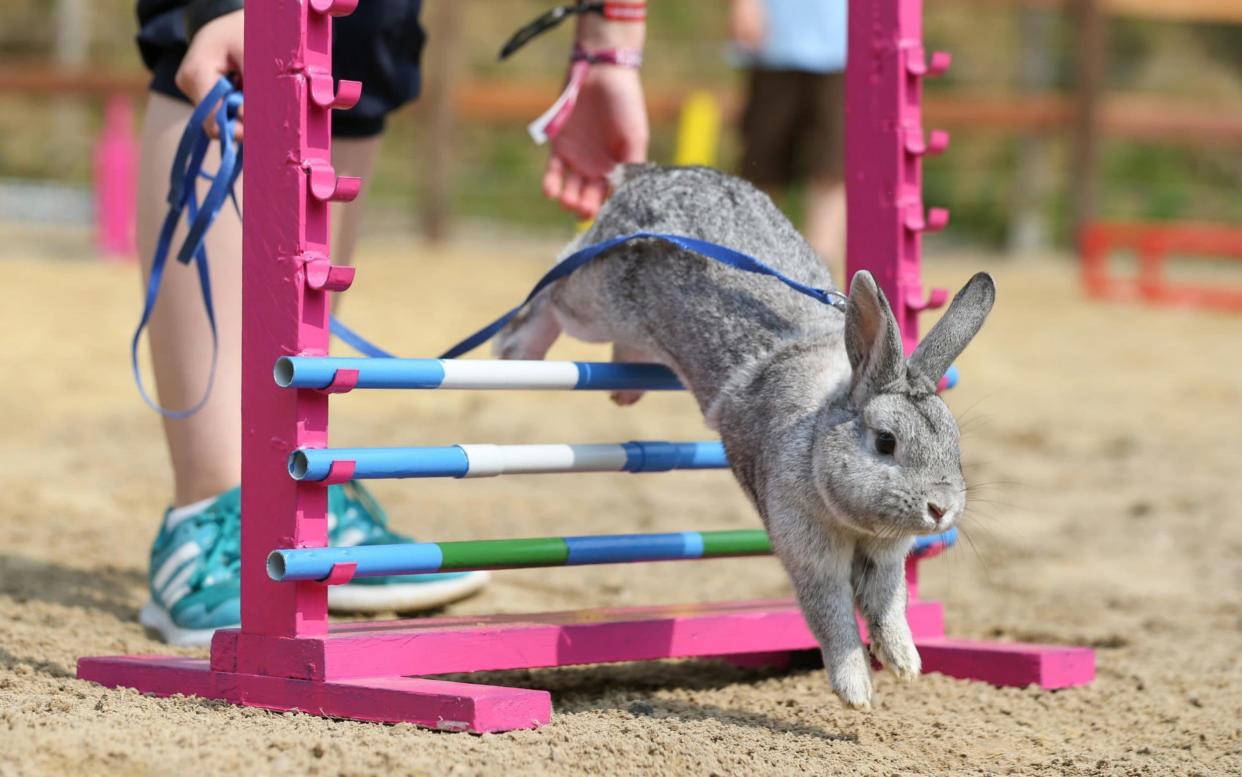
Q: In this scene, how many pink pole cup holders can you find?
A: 13